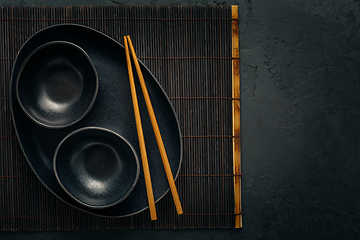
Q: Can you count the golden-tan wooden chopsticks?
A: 2